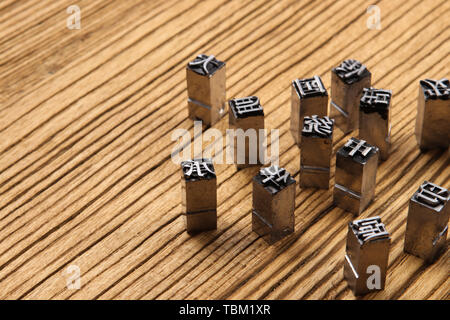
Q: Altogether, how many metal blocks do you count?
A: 12